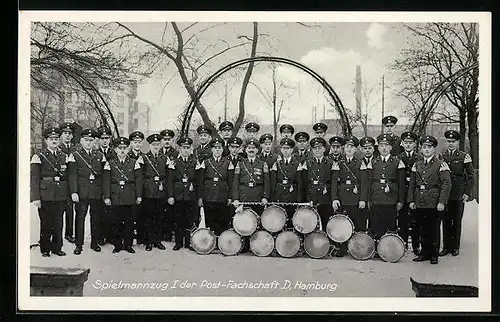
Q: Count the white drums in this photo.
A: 11